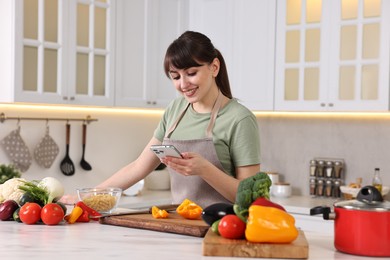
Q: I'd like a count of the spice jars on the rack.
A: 8